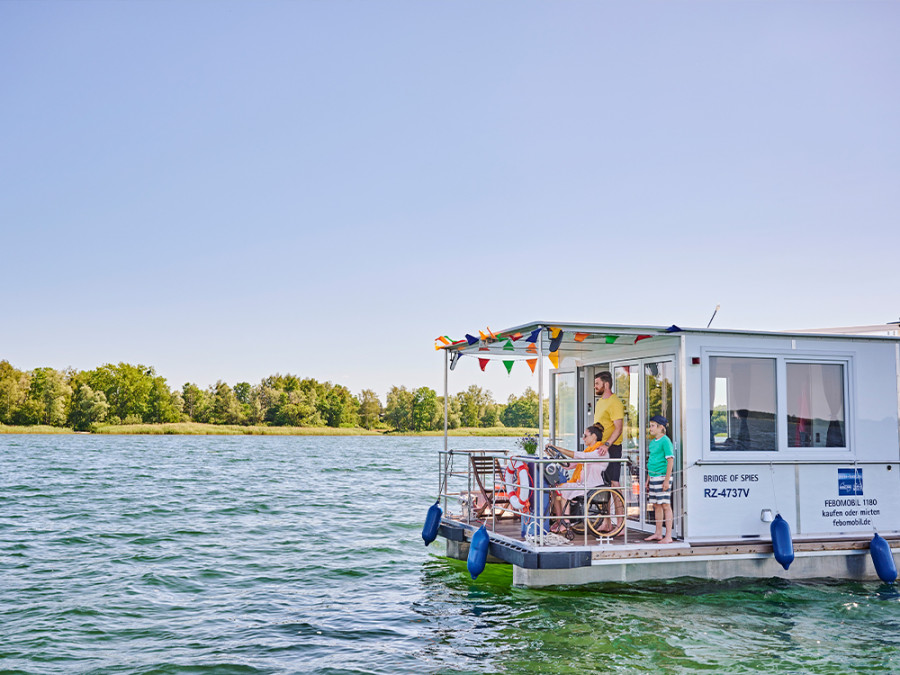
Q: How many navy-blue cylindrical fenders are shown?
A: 4